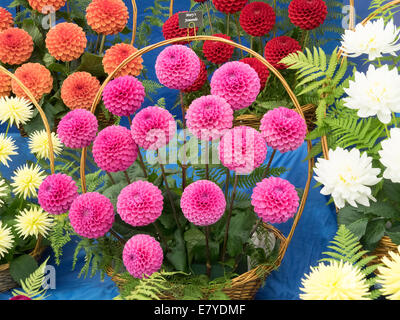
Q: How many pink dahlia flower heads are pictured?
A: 15